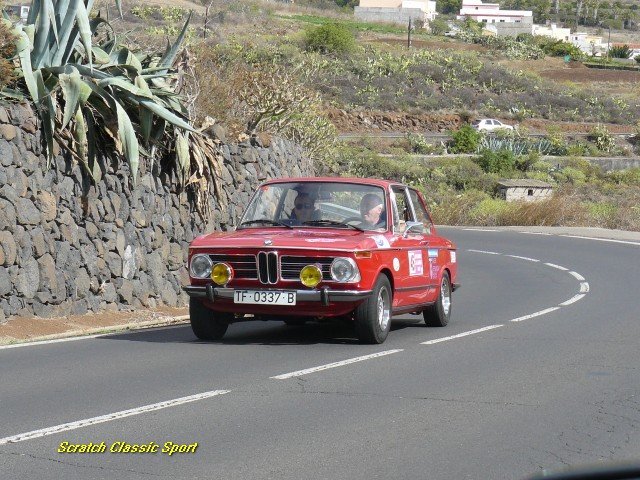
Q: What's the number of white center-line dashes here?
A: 10